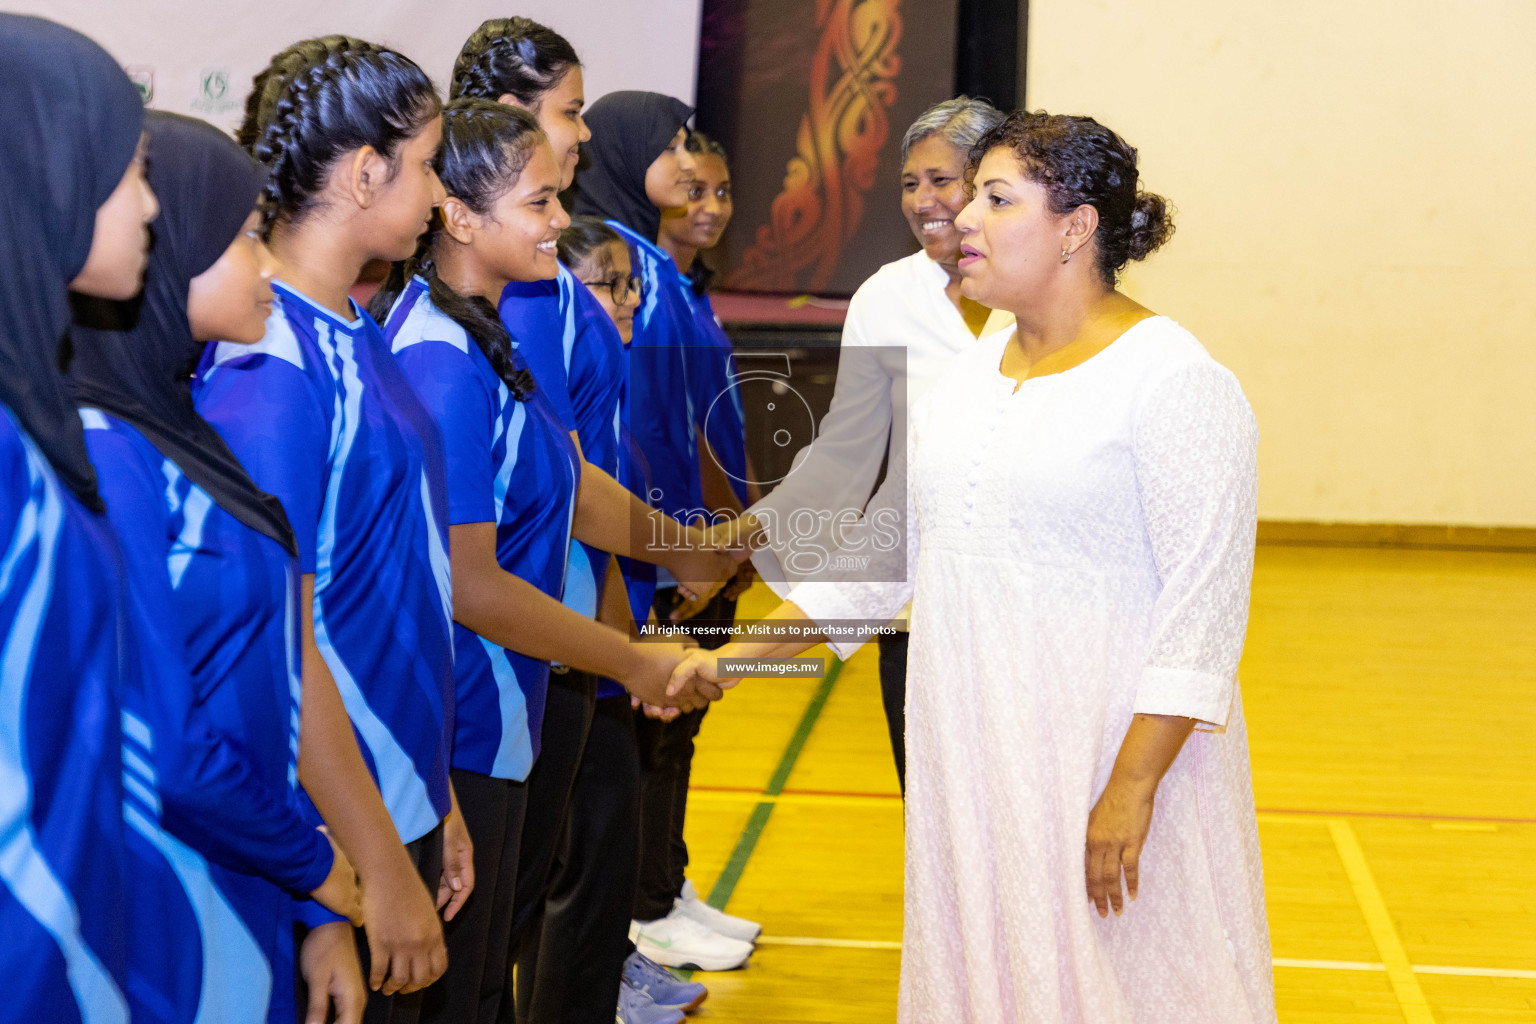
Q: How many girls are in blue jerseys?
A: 8